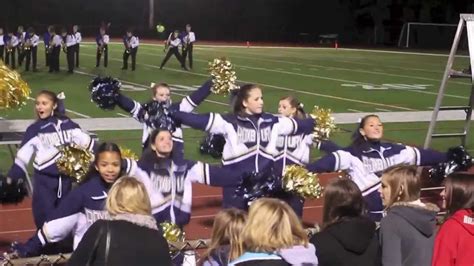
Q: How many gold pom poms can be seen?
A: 7